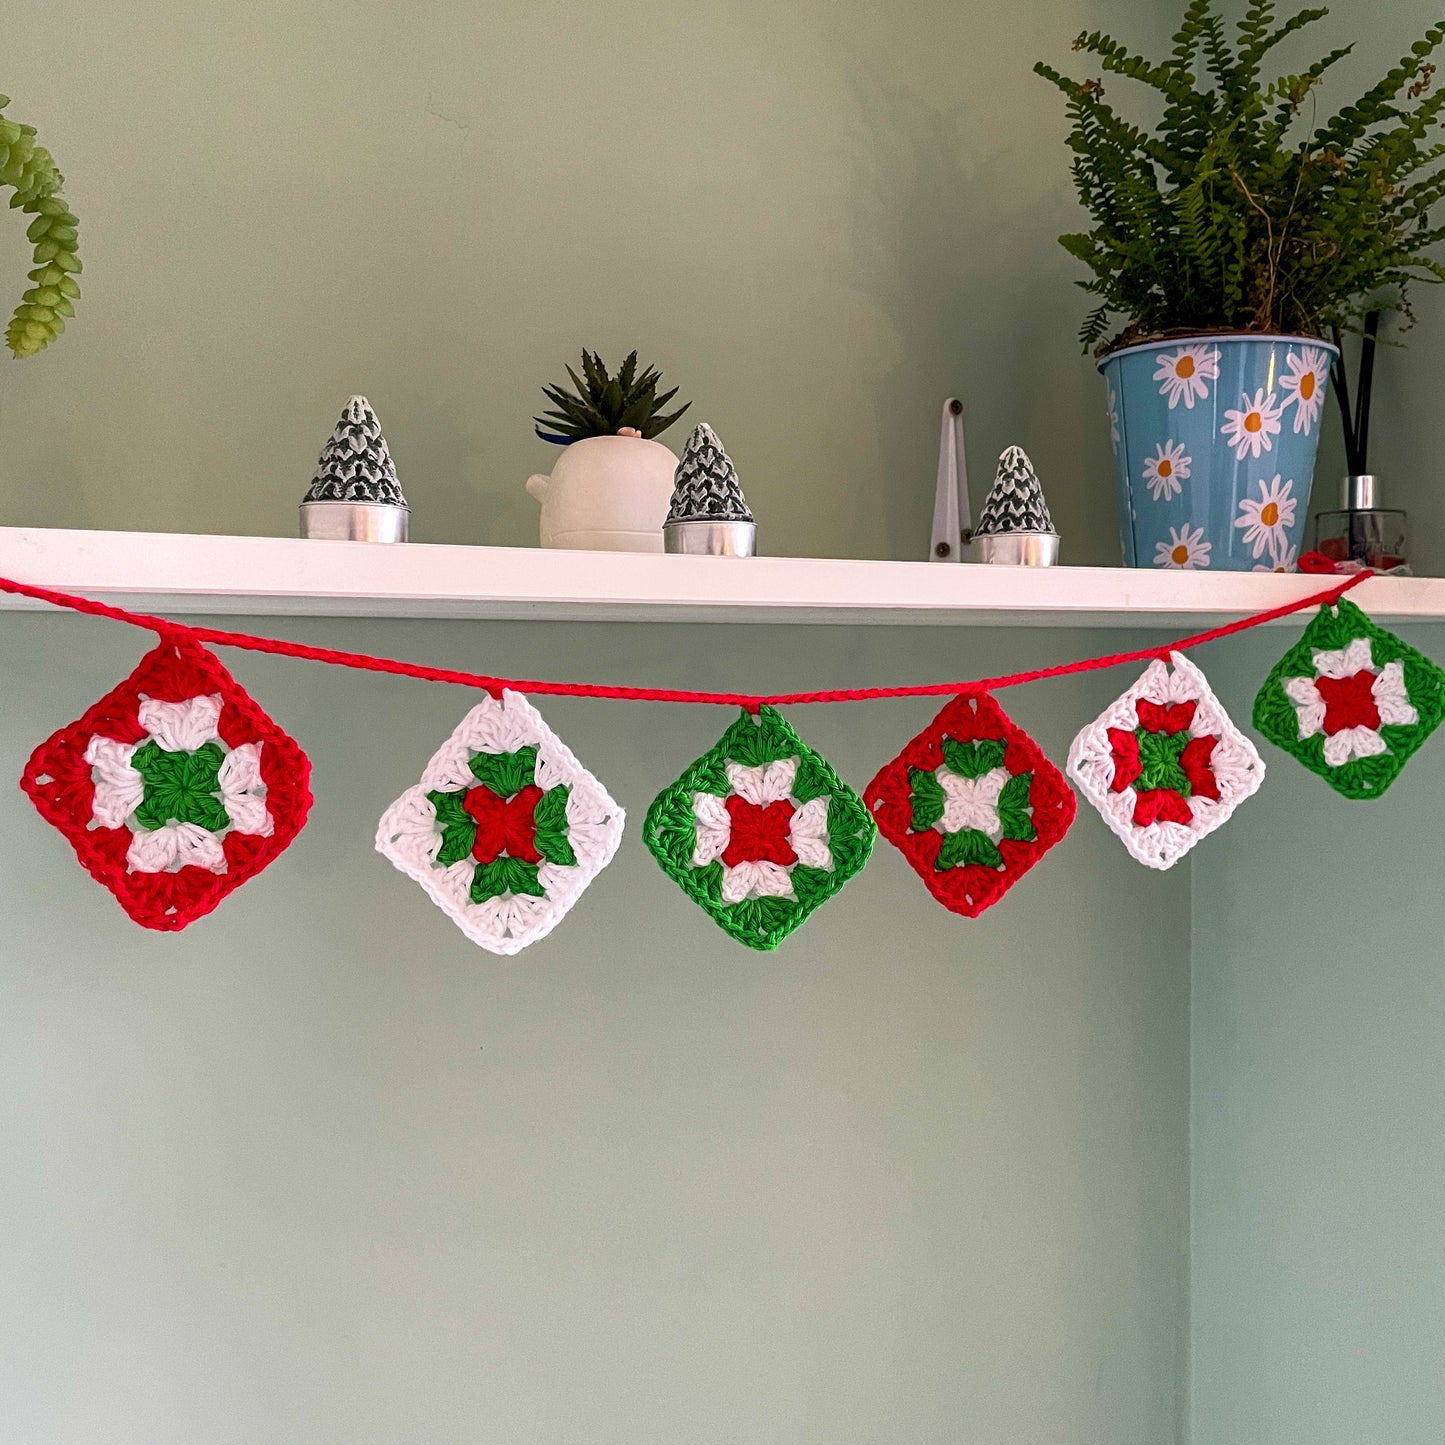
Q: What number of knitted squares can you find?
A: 6